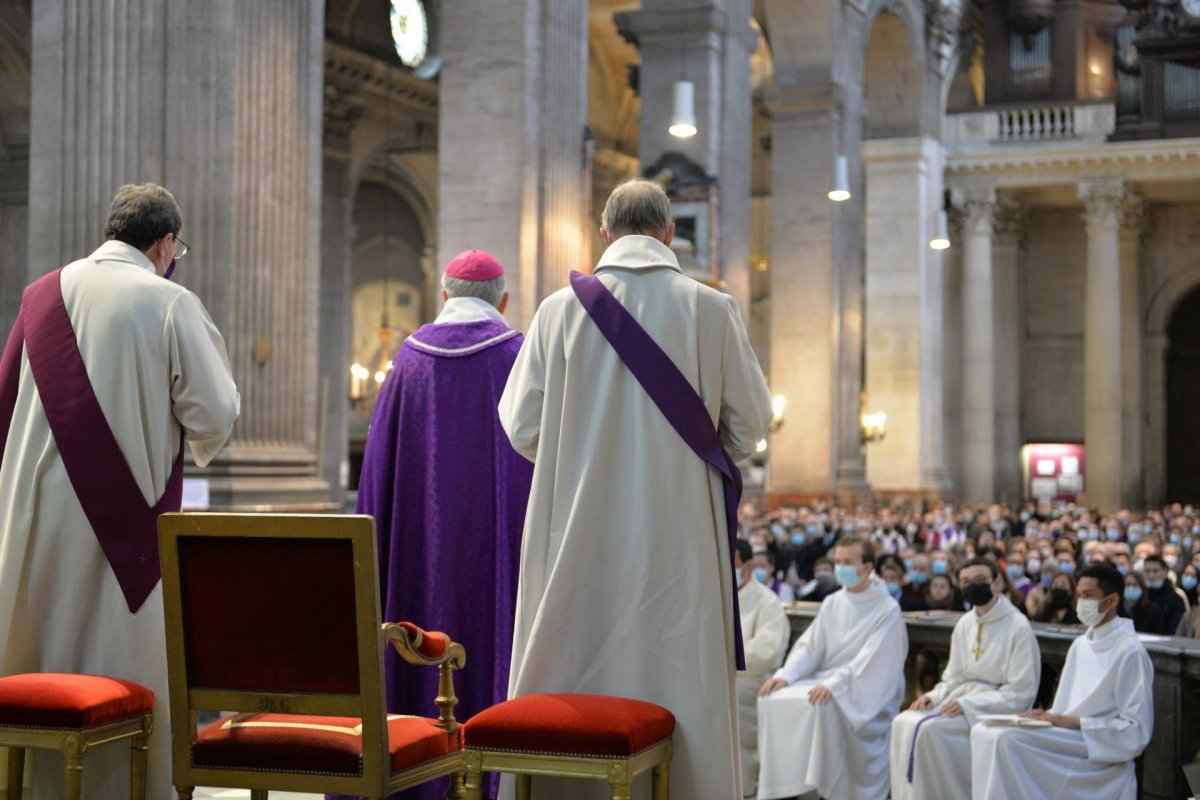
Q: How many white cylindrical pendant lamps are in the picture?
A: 3